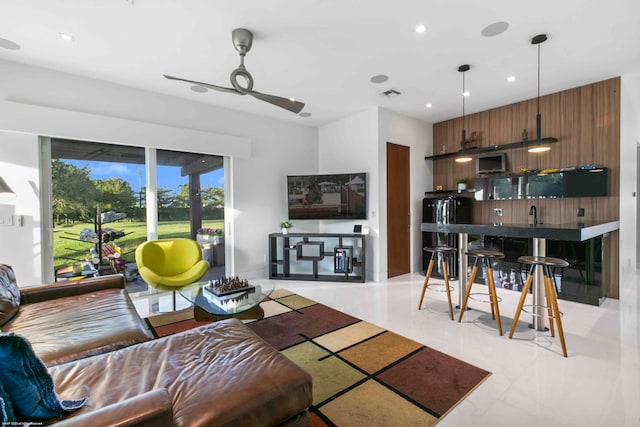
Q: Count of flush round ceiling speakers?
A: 5